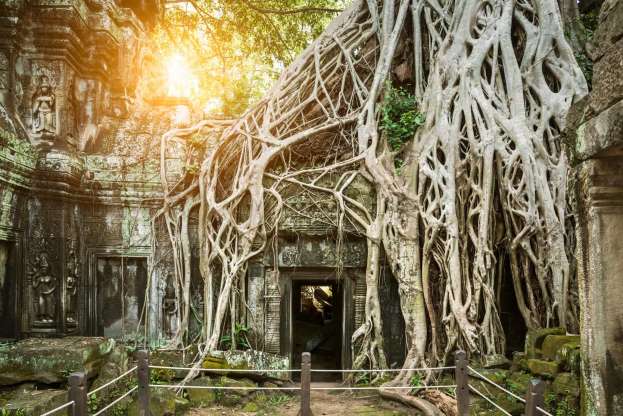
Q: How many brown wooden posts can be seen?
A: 5